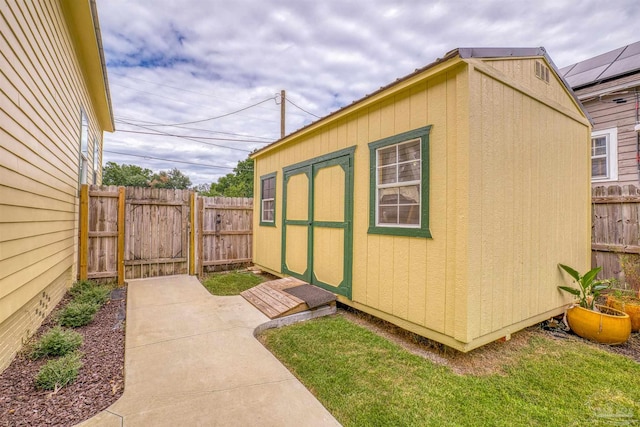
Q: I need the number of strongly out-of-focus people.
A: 0